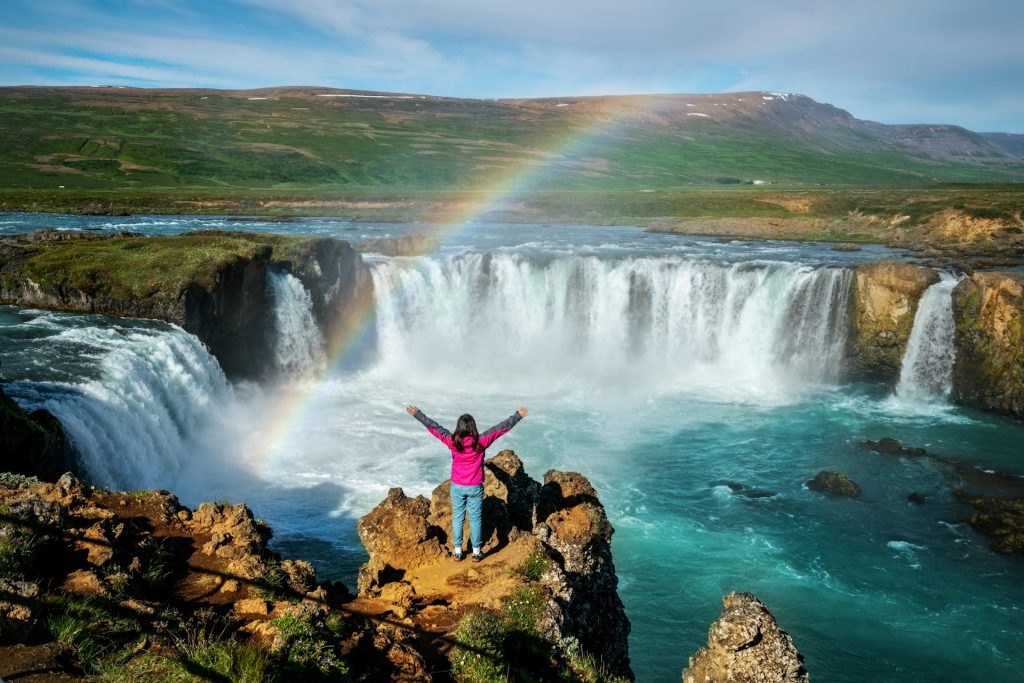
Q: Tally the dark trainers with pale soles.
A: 2